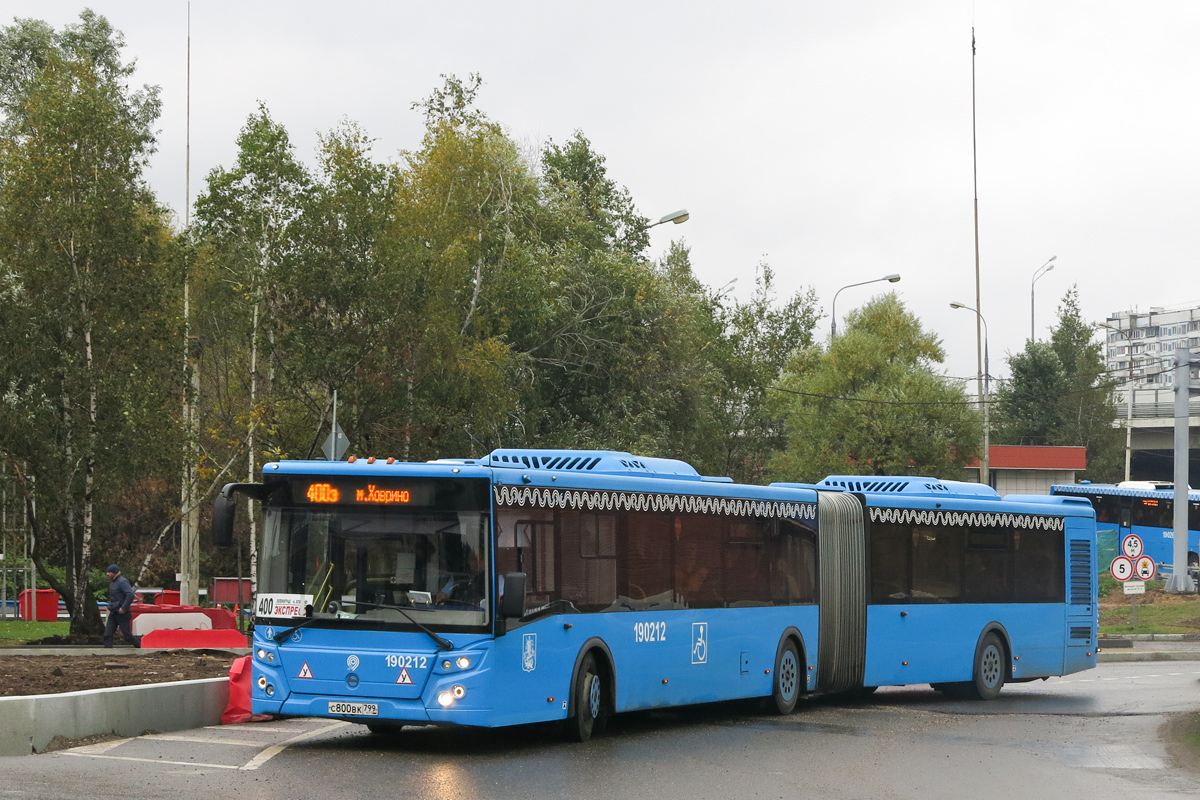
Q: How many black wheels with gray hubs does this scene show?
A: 3